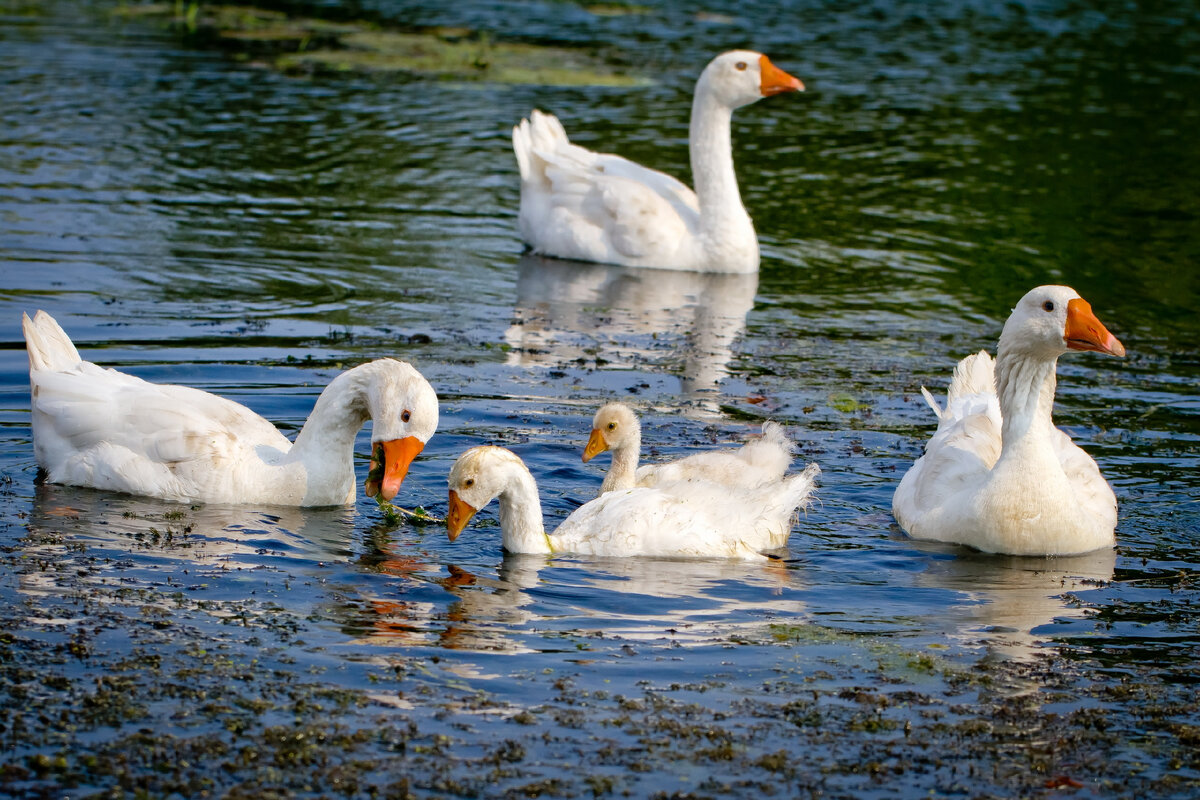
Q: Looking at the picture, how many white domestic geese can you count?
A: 5